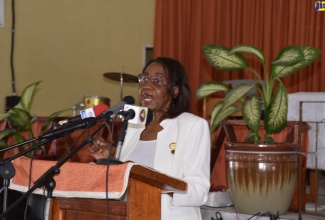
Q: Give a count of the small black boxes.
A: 1